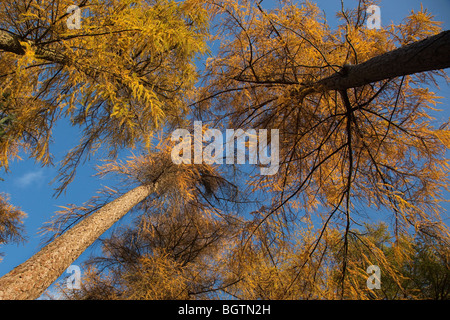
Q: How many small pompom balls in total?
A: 0